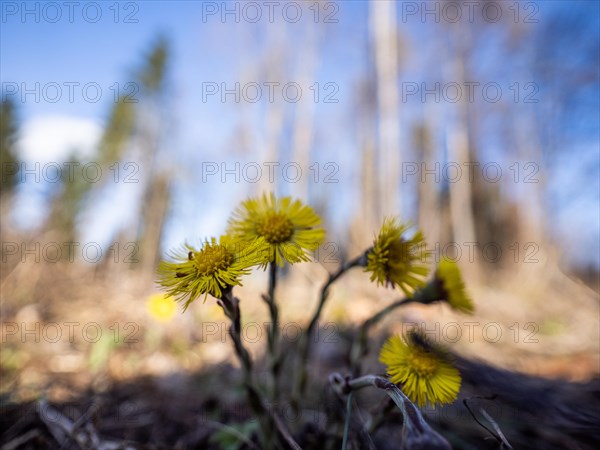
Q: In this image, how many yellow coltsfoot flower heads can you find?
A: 5